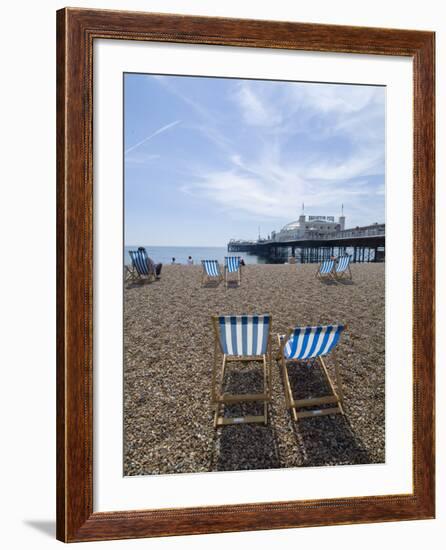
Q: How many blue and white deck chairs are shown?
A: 7